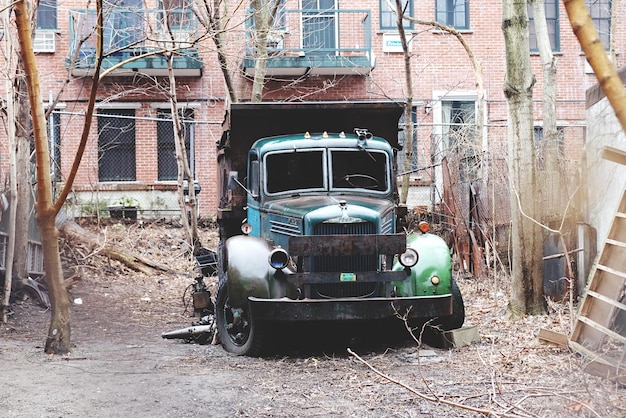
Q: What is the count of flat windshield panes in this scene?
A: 2